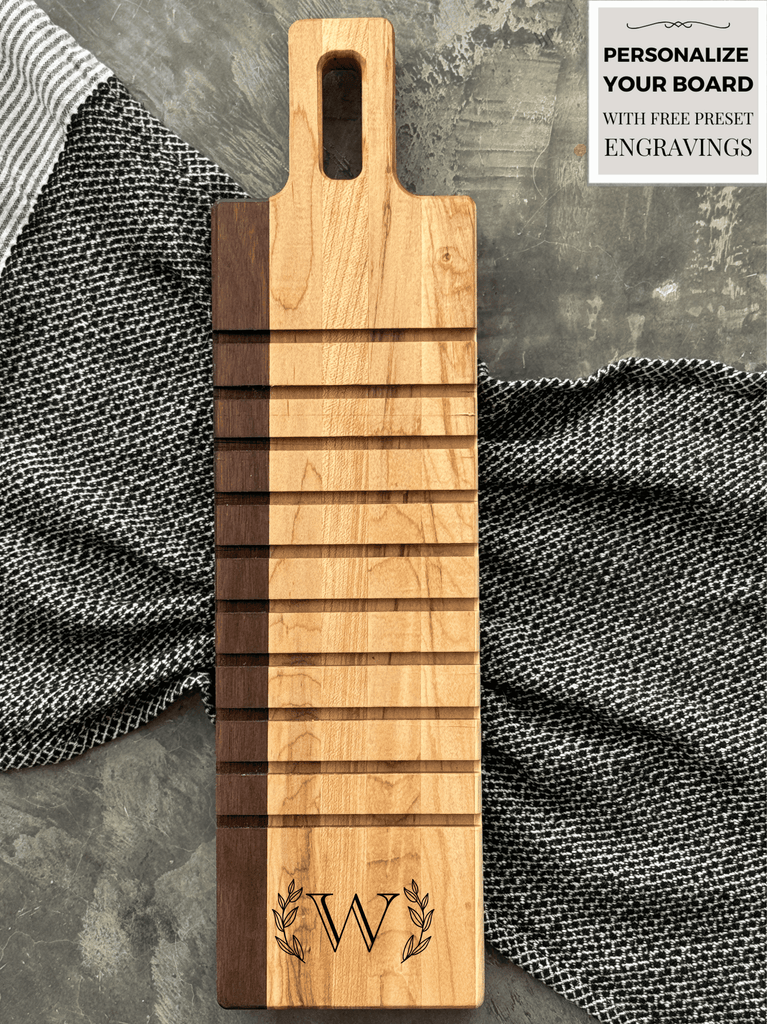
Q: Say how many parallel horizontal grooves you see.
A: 10